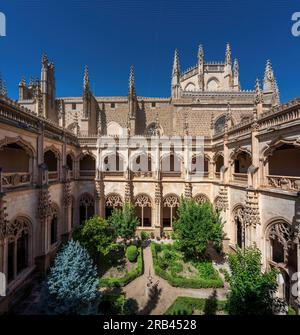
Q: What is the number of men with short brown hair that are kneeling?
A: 0